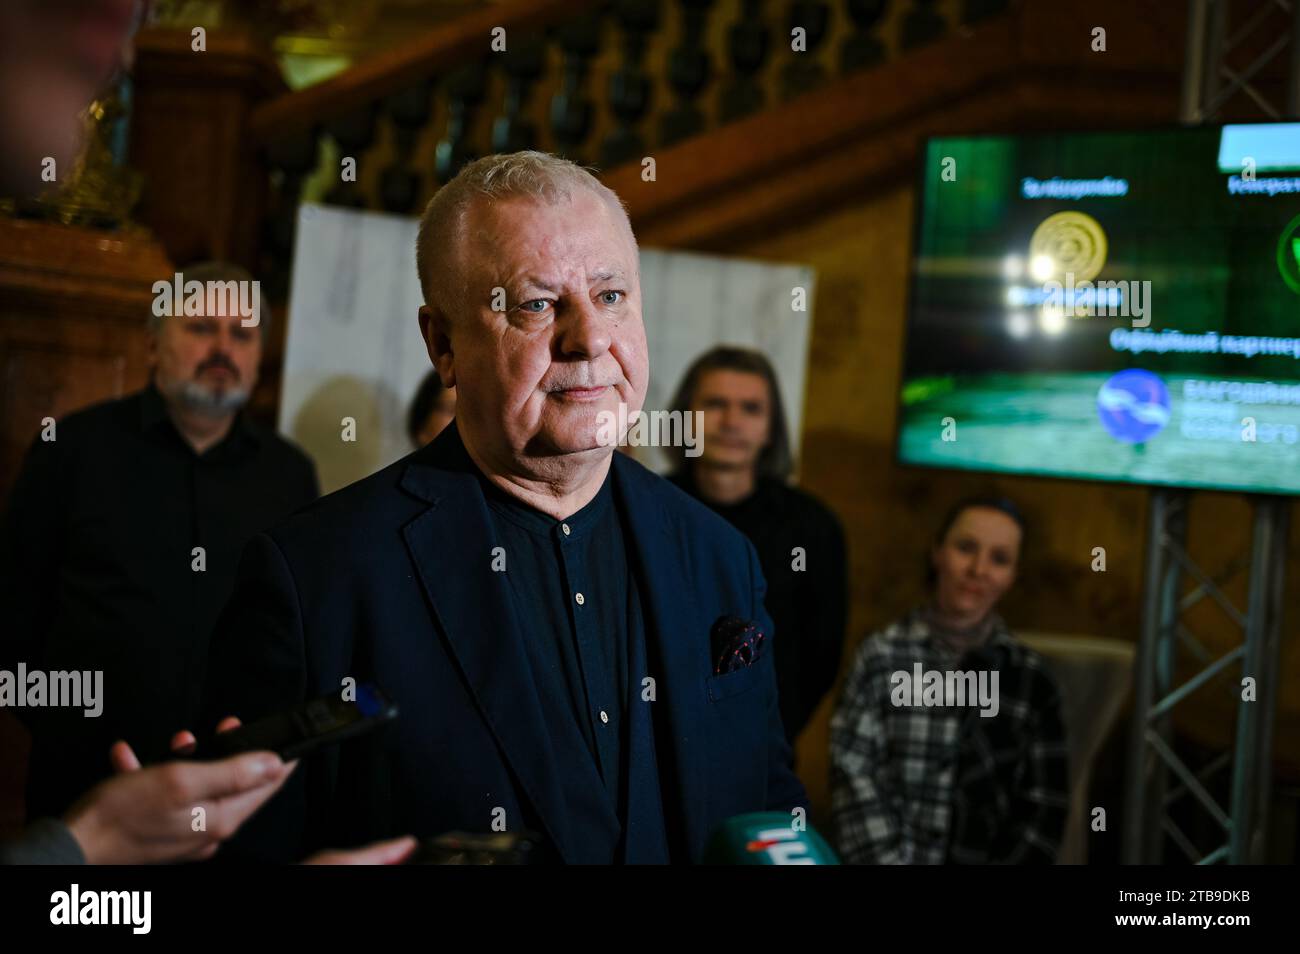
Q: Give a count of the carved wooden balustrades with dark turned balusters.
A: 1